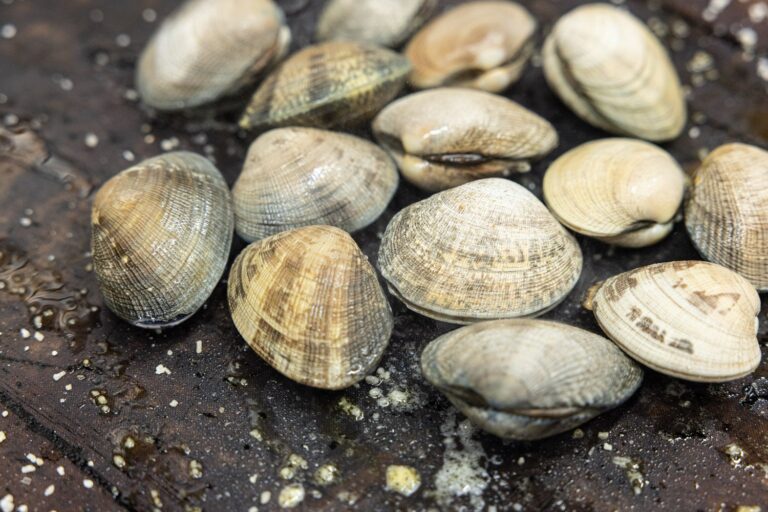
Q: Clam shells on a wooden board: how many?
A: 14